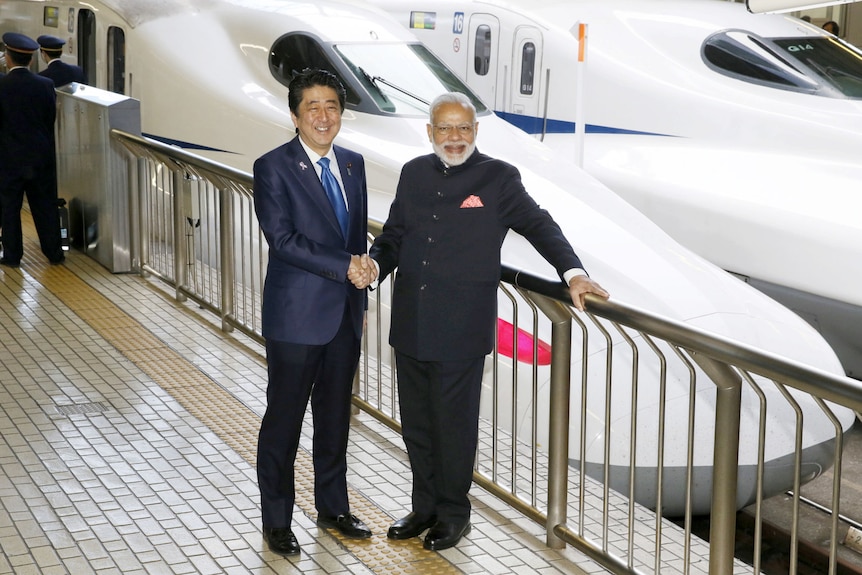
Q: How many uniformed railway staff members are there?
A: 2